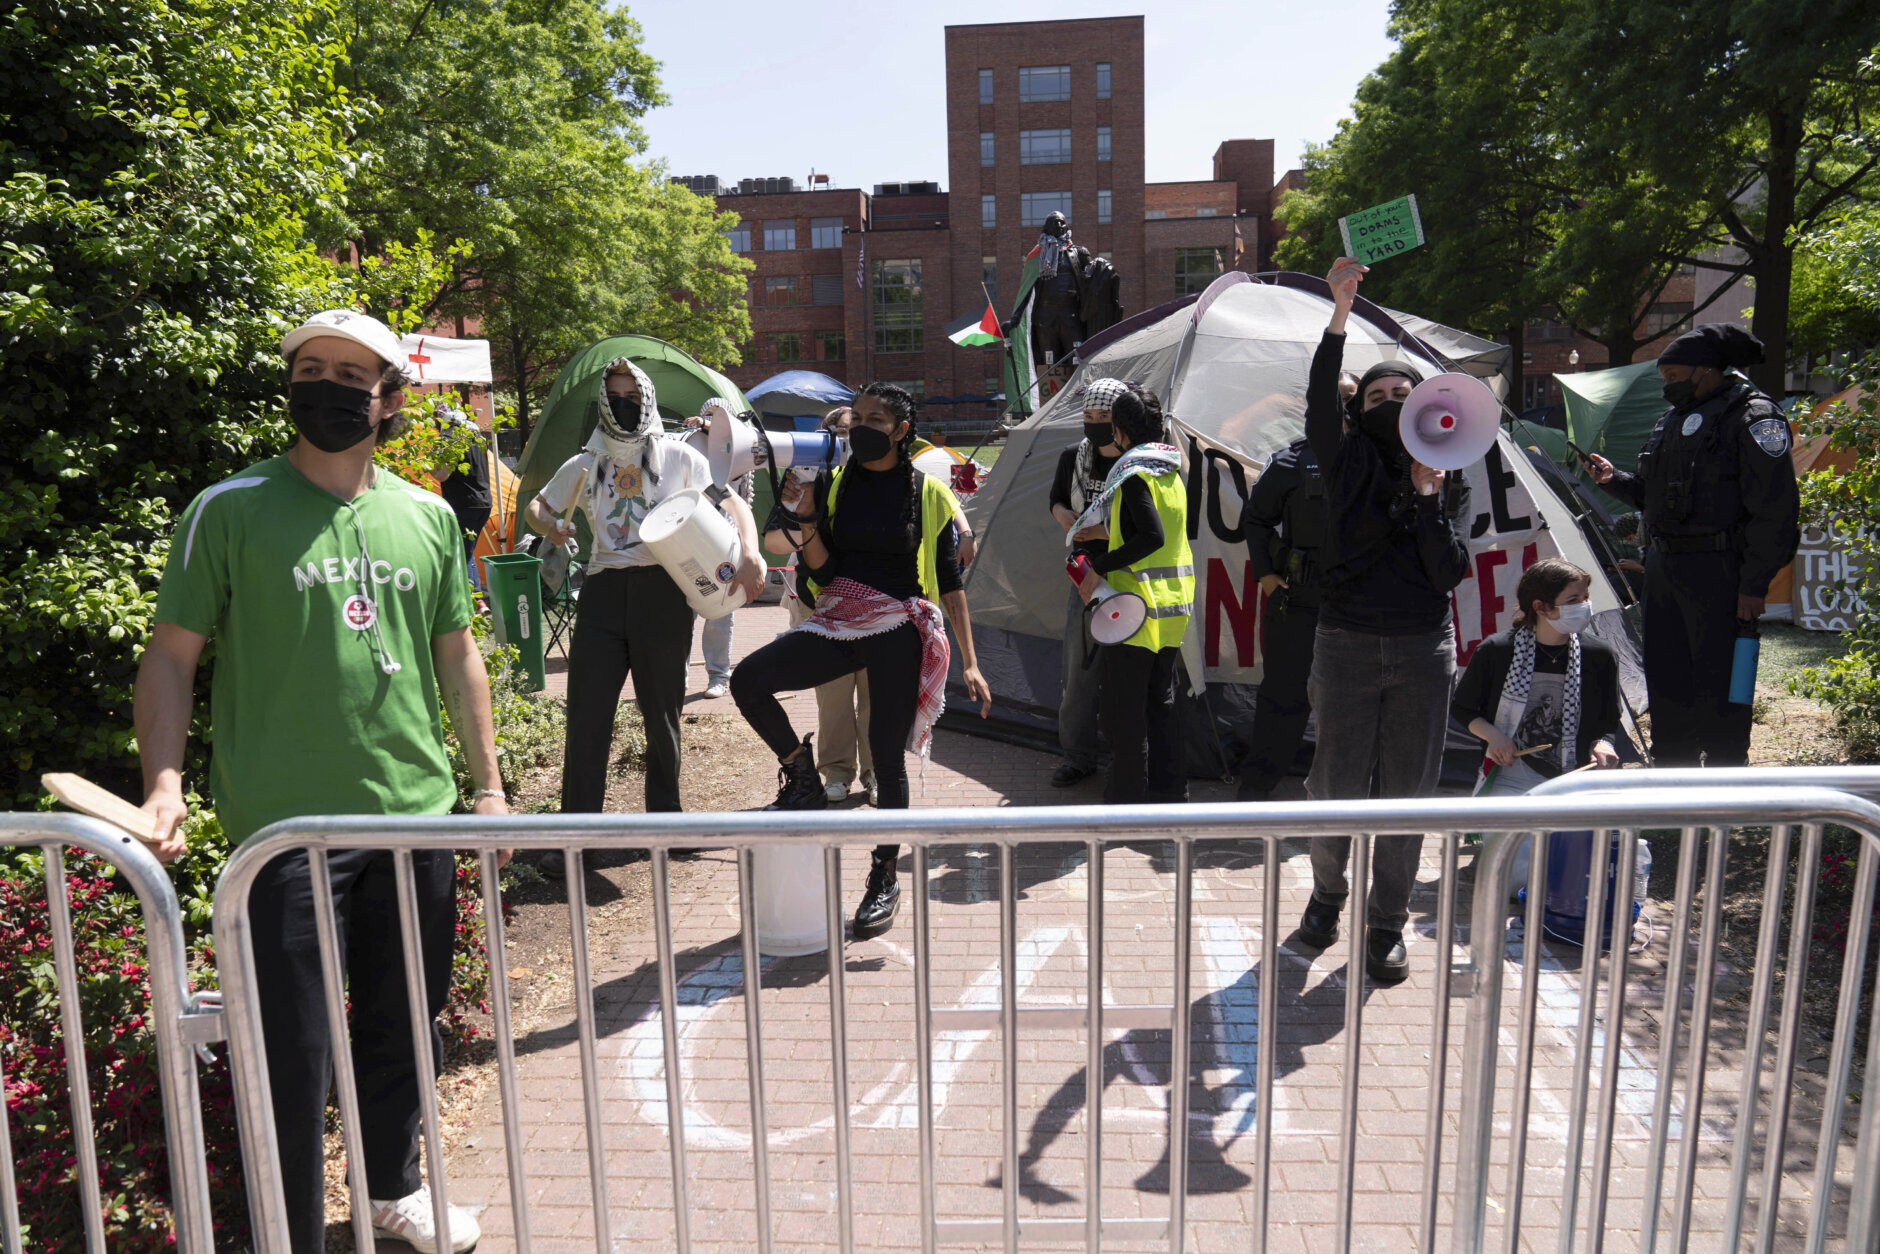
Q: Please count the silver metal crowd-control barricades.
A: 3